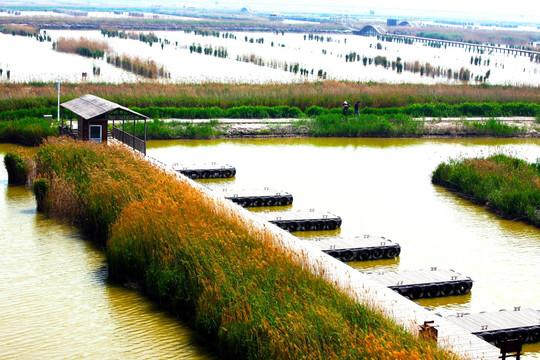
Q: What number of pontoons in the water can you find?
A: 6